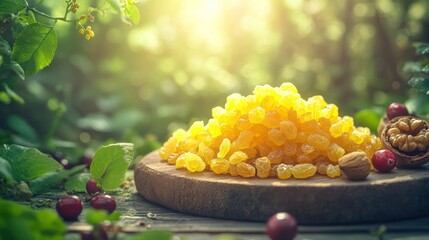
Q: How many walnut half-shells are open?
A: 1